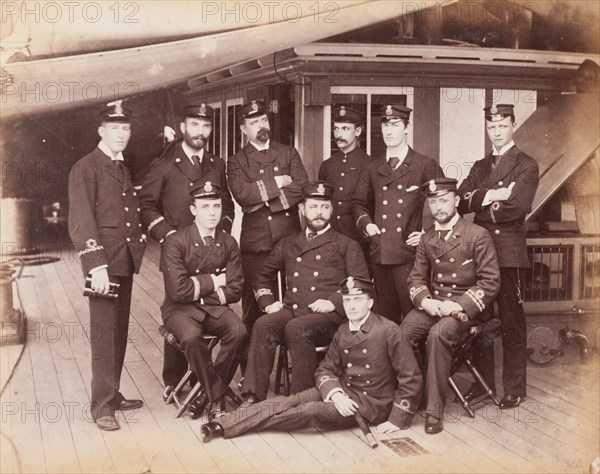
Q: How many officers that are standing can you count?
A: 6